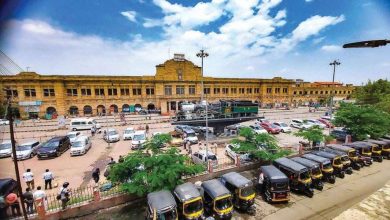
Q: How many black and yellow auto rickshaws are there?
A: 14